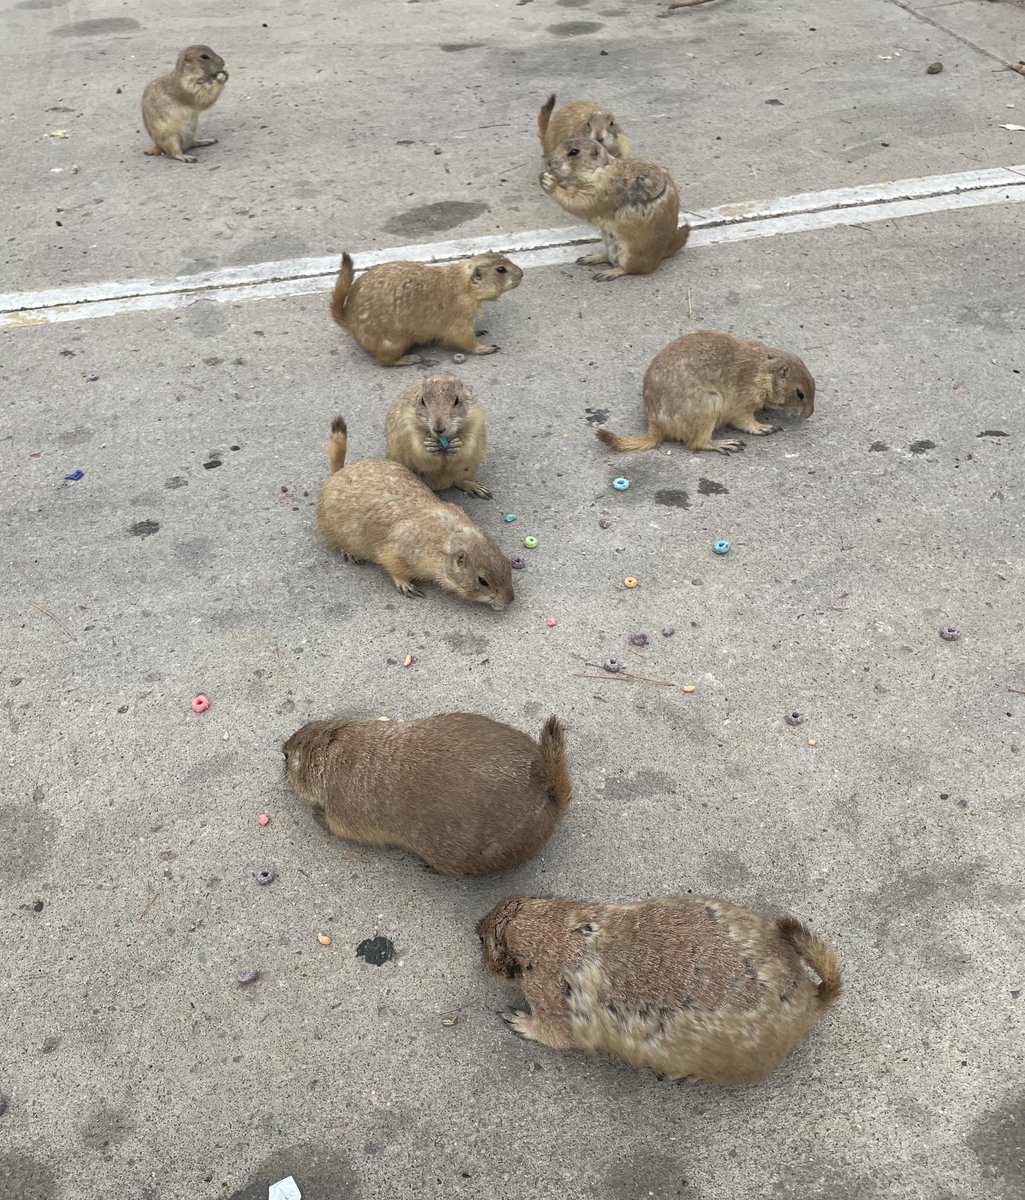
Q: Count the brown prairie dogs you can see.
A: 9